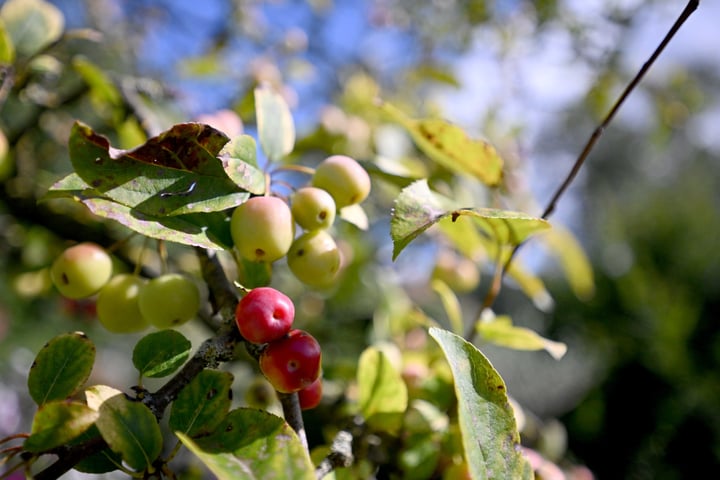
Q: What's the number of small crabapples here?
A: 10